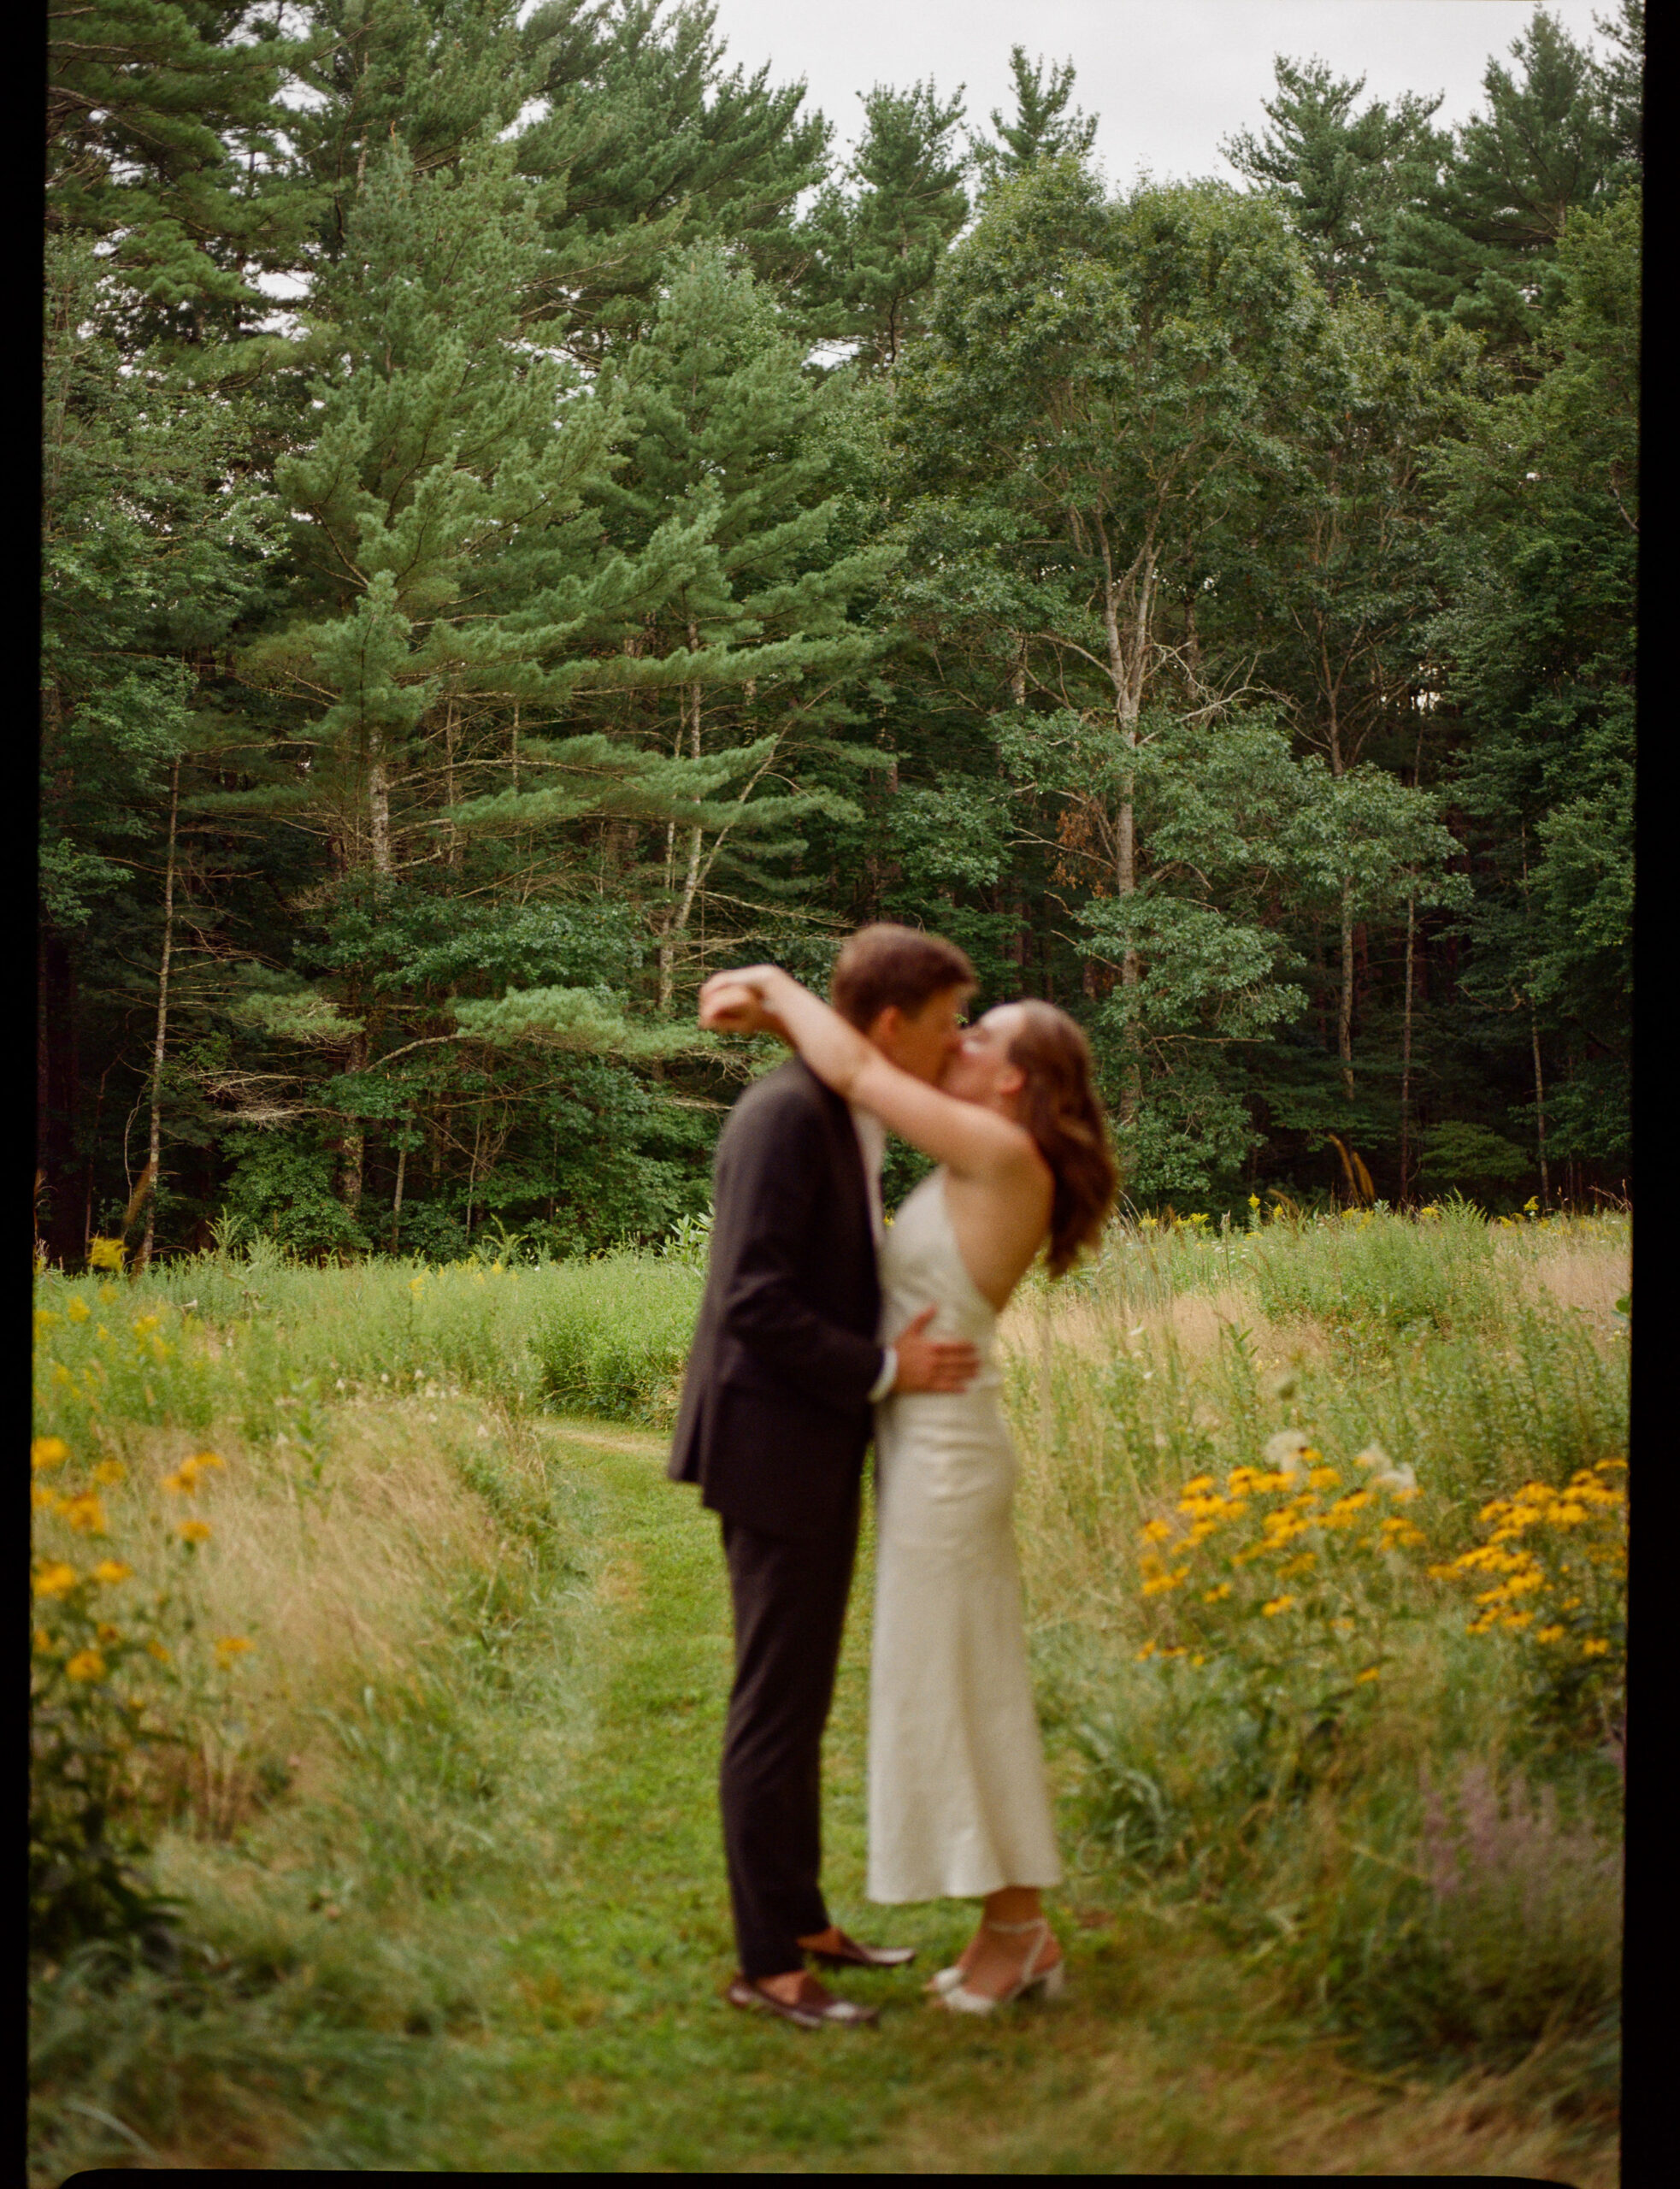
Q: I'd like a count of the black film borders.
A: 3